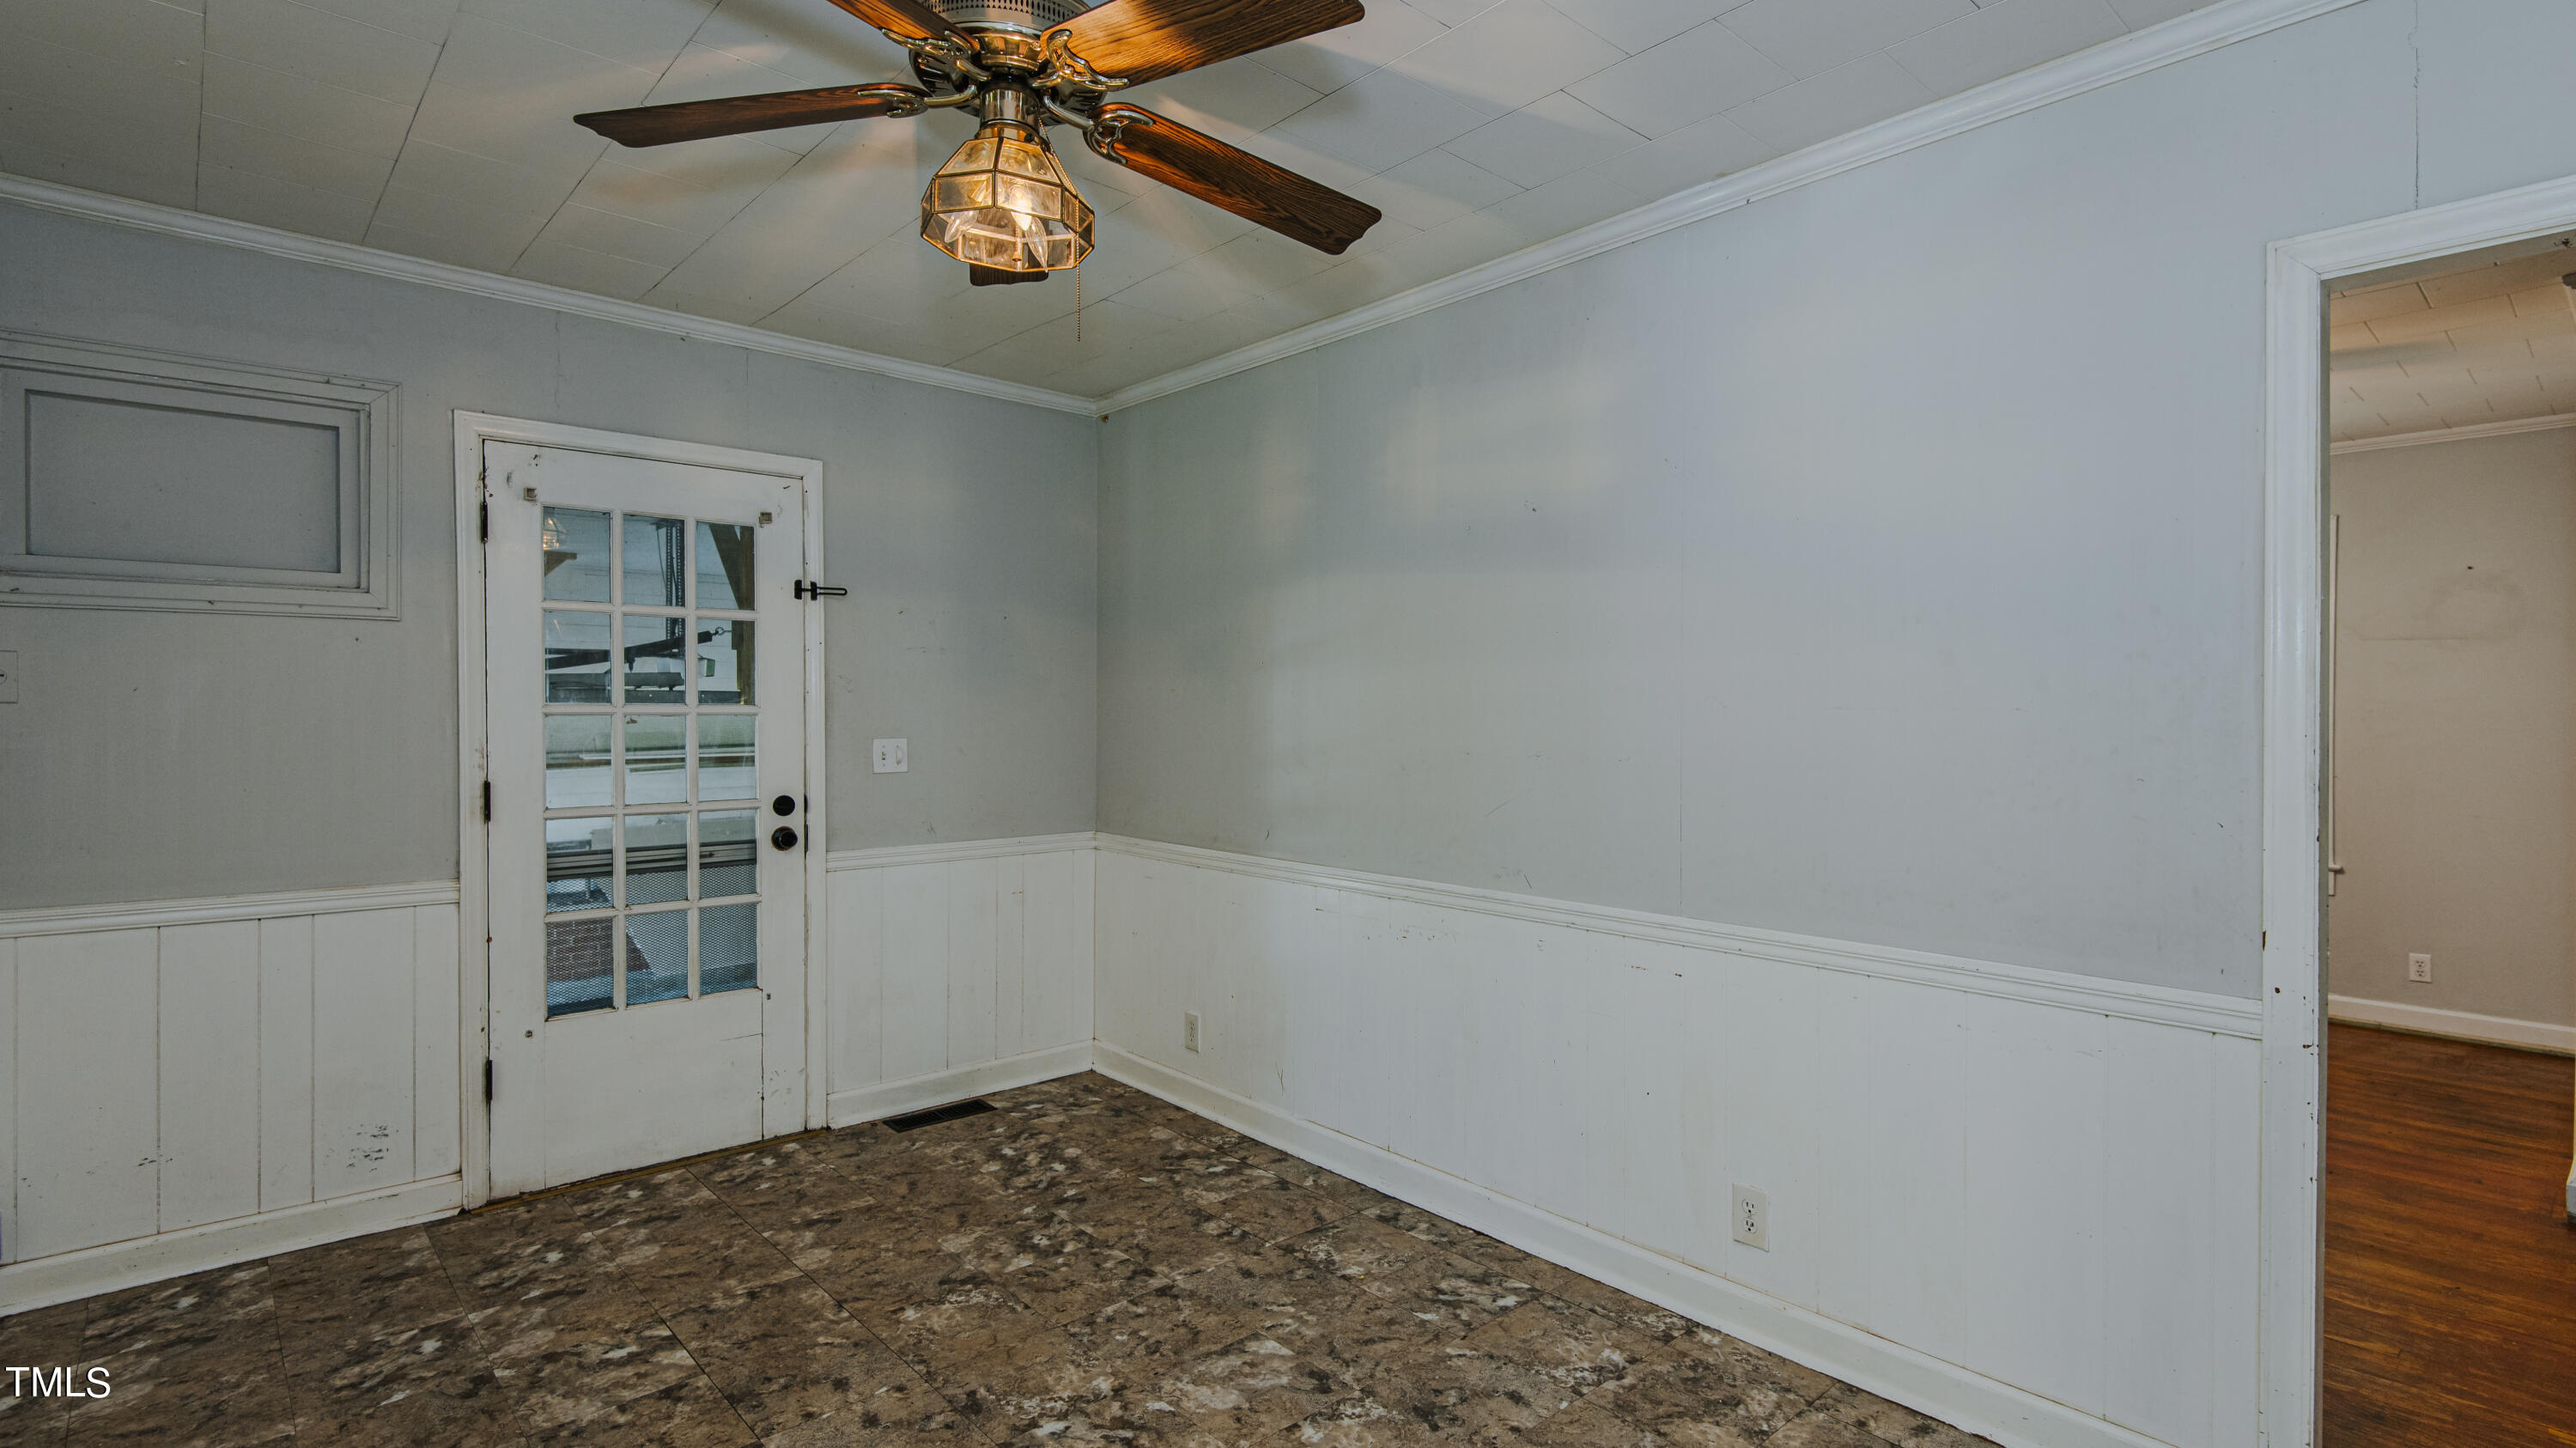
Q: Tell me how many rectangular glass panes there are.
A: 15